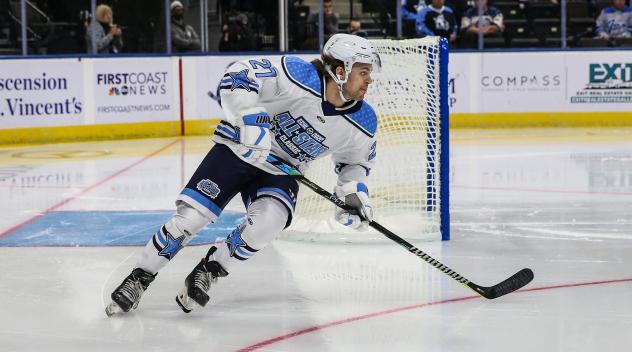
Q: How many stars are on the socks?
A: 2